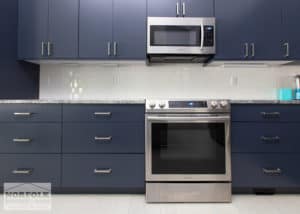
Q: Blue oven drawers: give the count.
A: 0